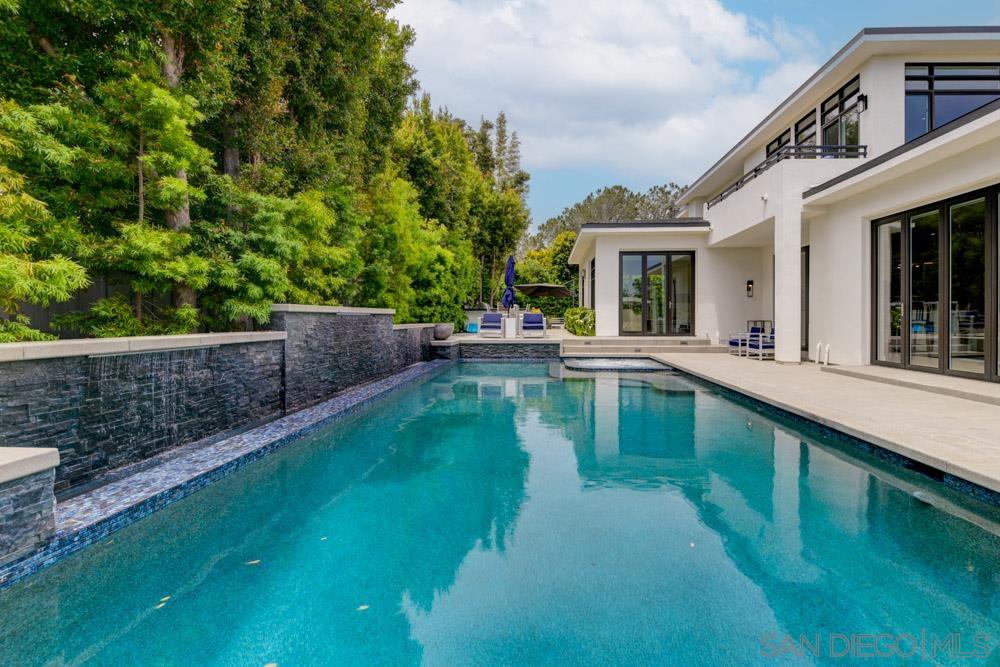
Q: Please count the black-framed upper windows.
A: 4